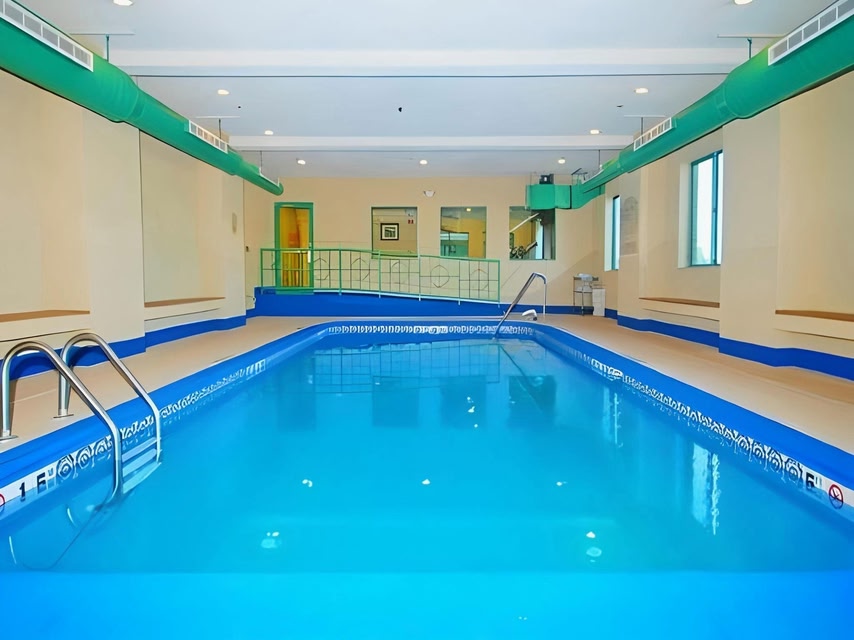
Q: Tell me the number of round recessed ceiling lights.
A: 9